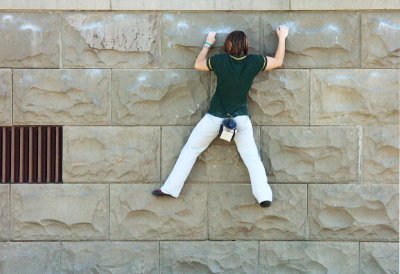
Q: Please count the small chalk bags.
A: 1